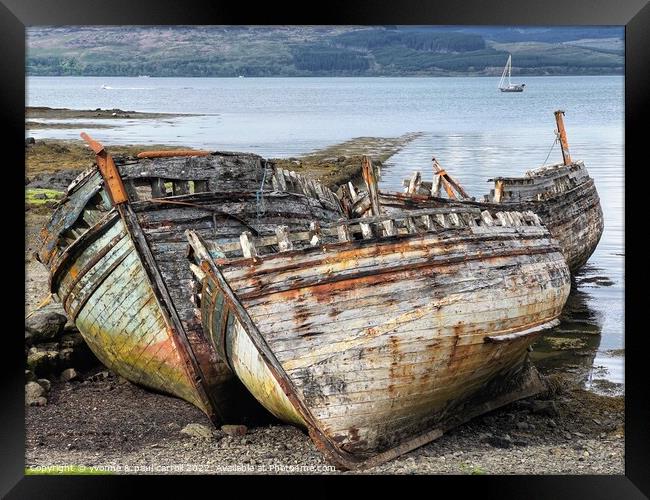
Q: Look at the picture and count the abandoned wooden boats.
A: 3